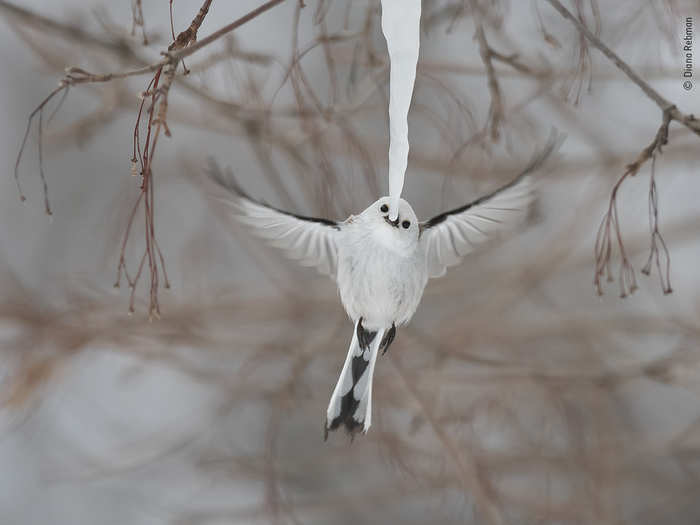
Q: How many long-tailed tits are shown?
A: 1